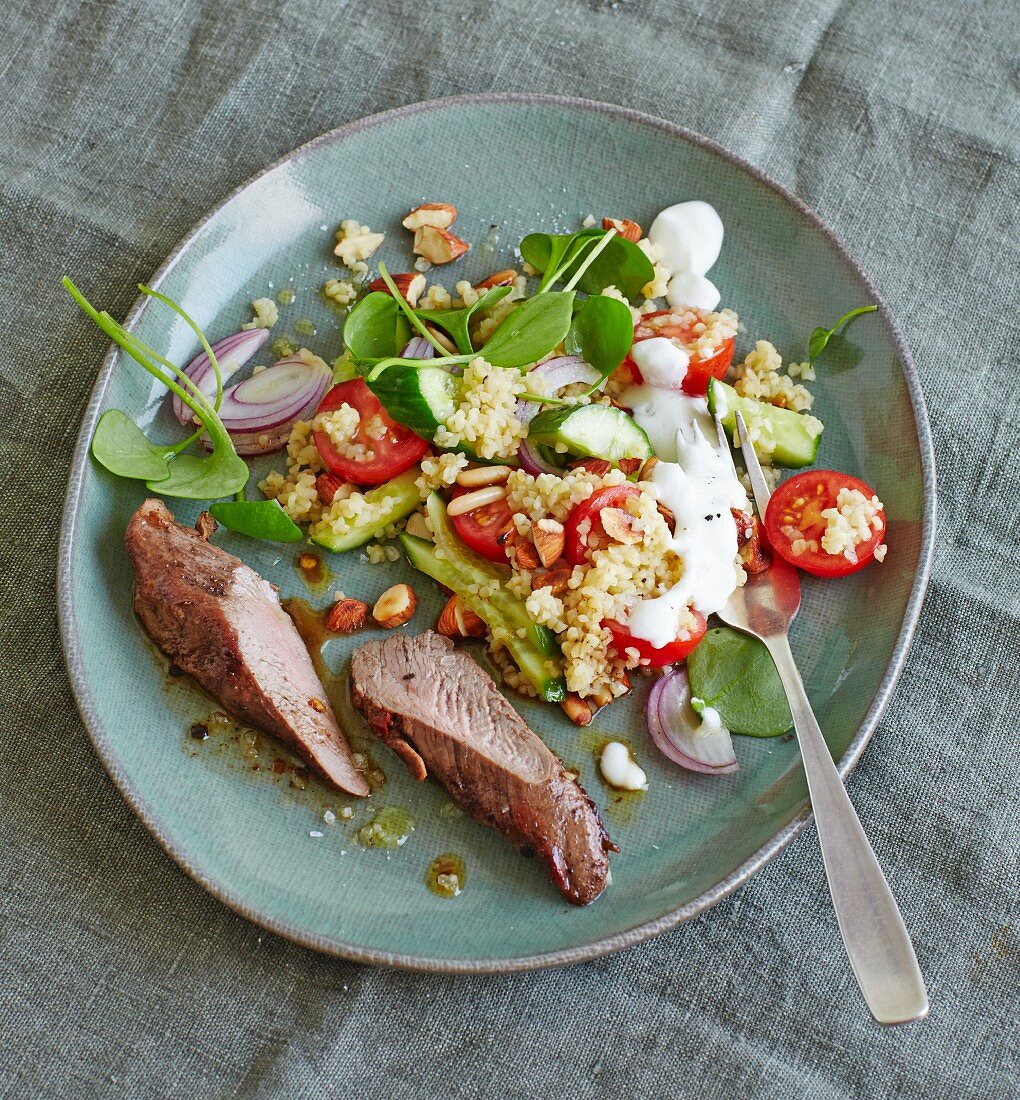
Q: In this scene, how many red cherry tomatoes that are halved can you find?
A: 6